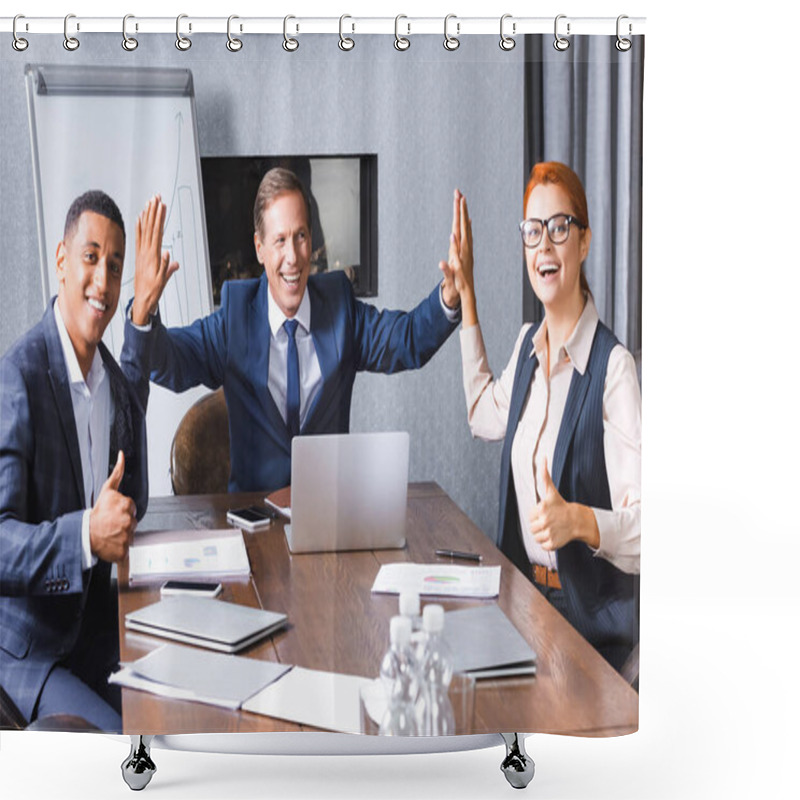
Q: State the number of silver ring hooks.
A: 12